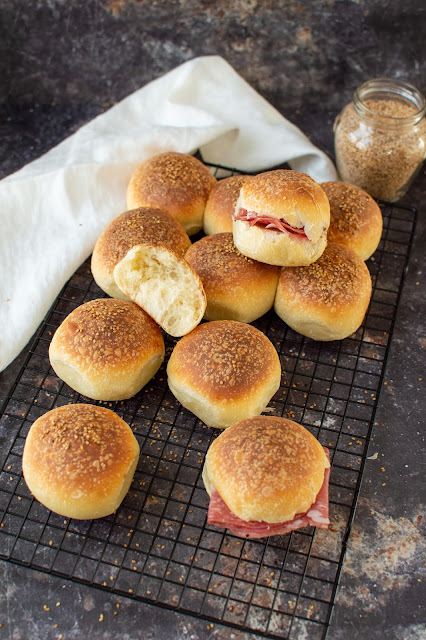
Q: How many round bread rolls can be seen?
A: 12